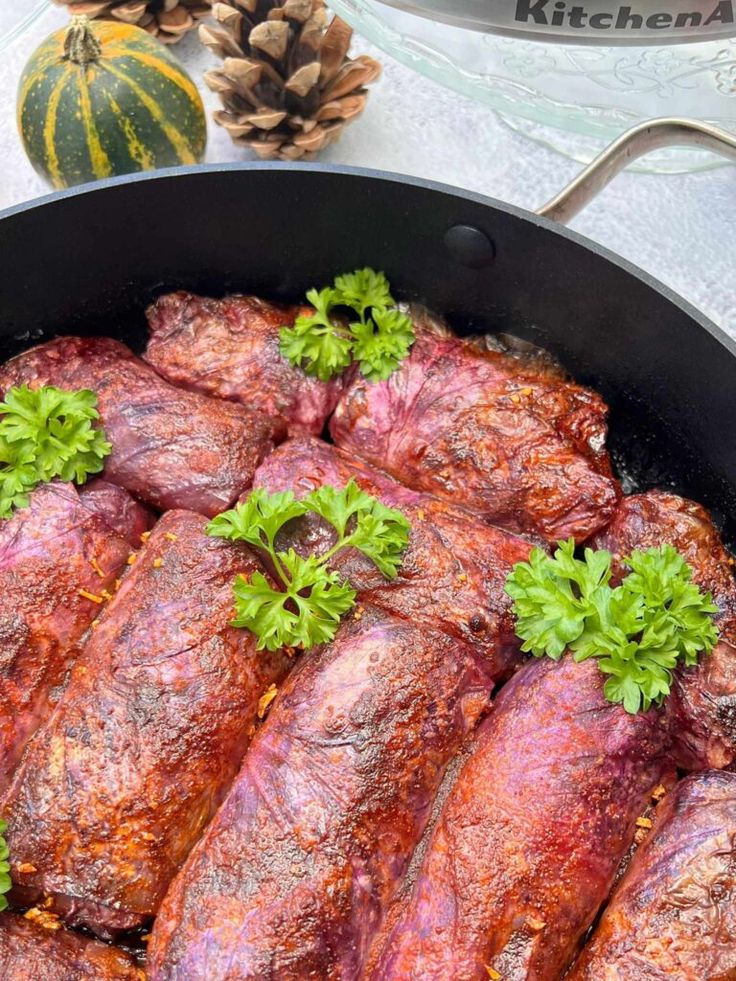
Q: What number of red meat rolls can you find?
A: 11